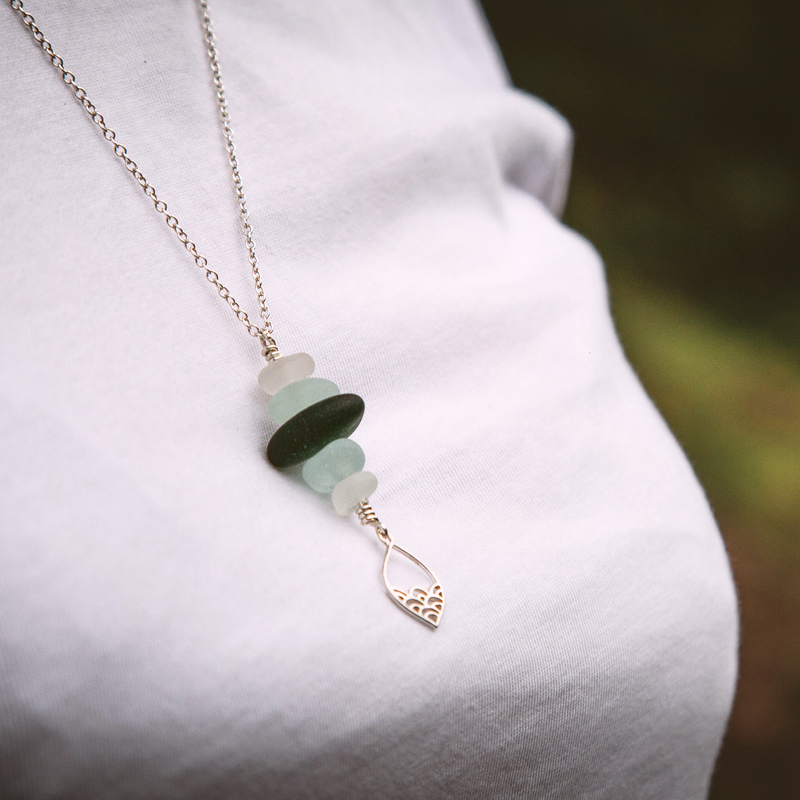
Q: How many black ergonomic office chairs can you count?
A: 0